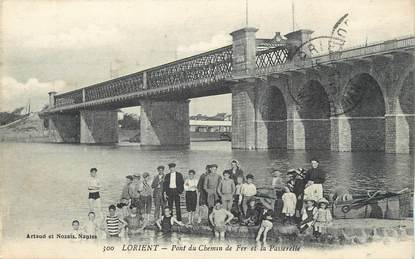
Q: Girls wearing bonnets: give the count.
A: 2